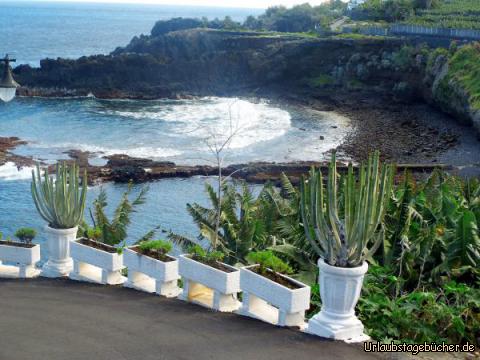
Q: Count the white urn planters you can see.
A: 2